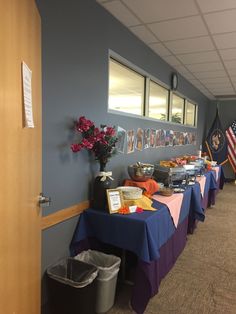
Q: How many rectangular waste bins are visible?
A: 2